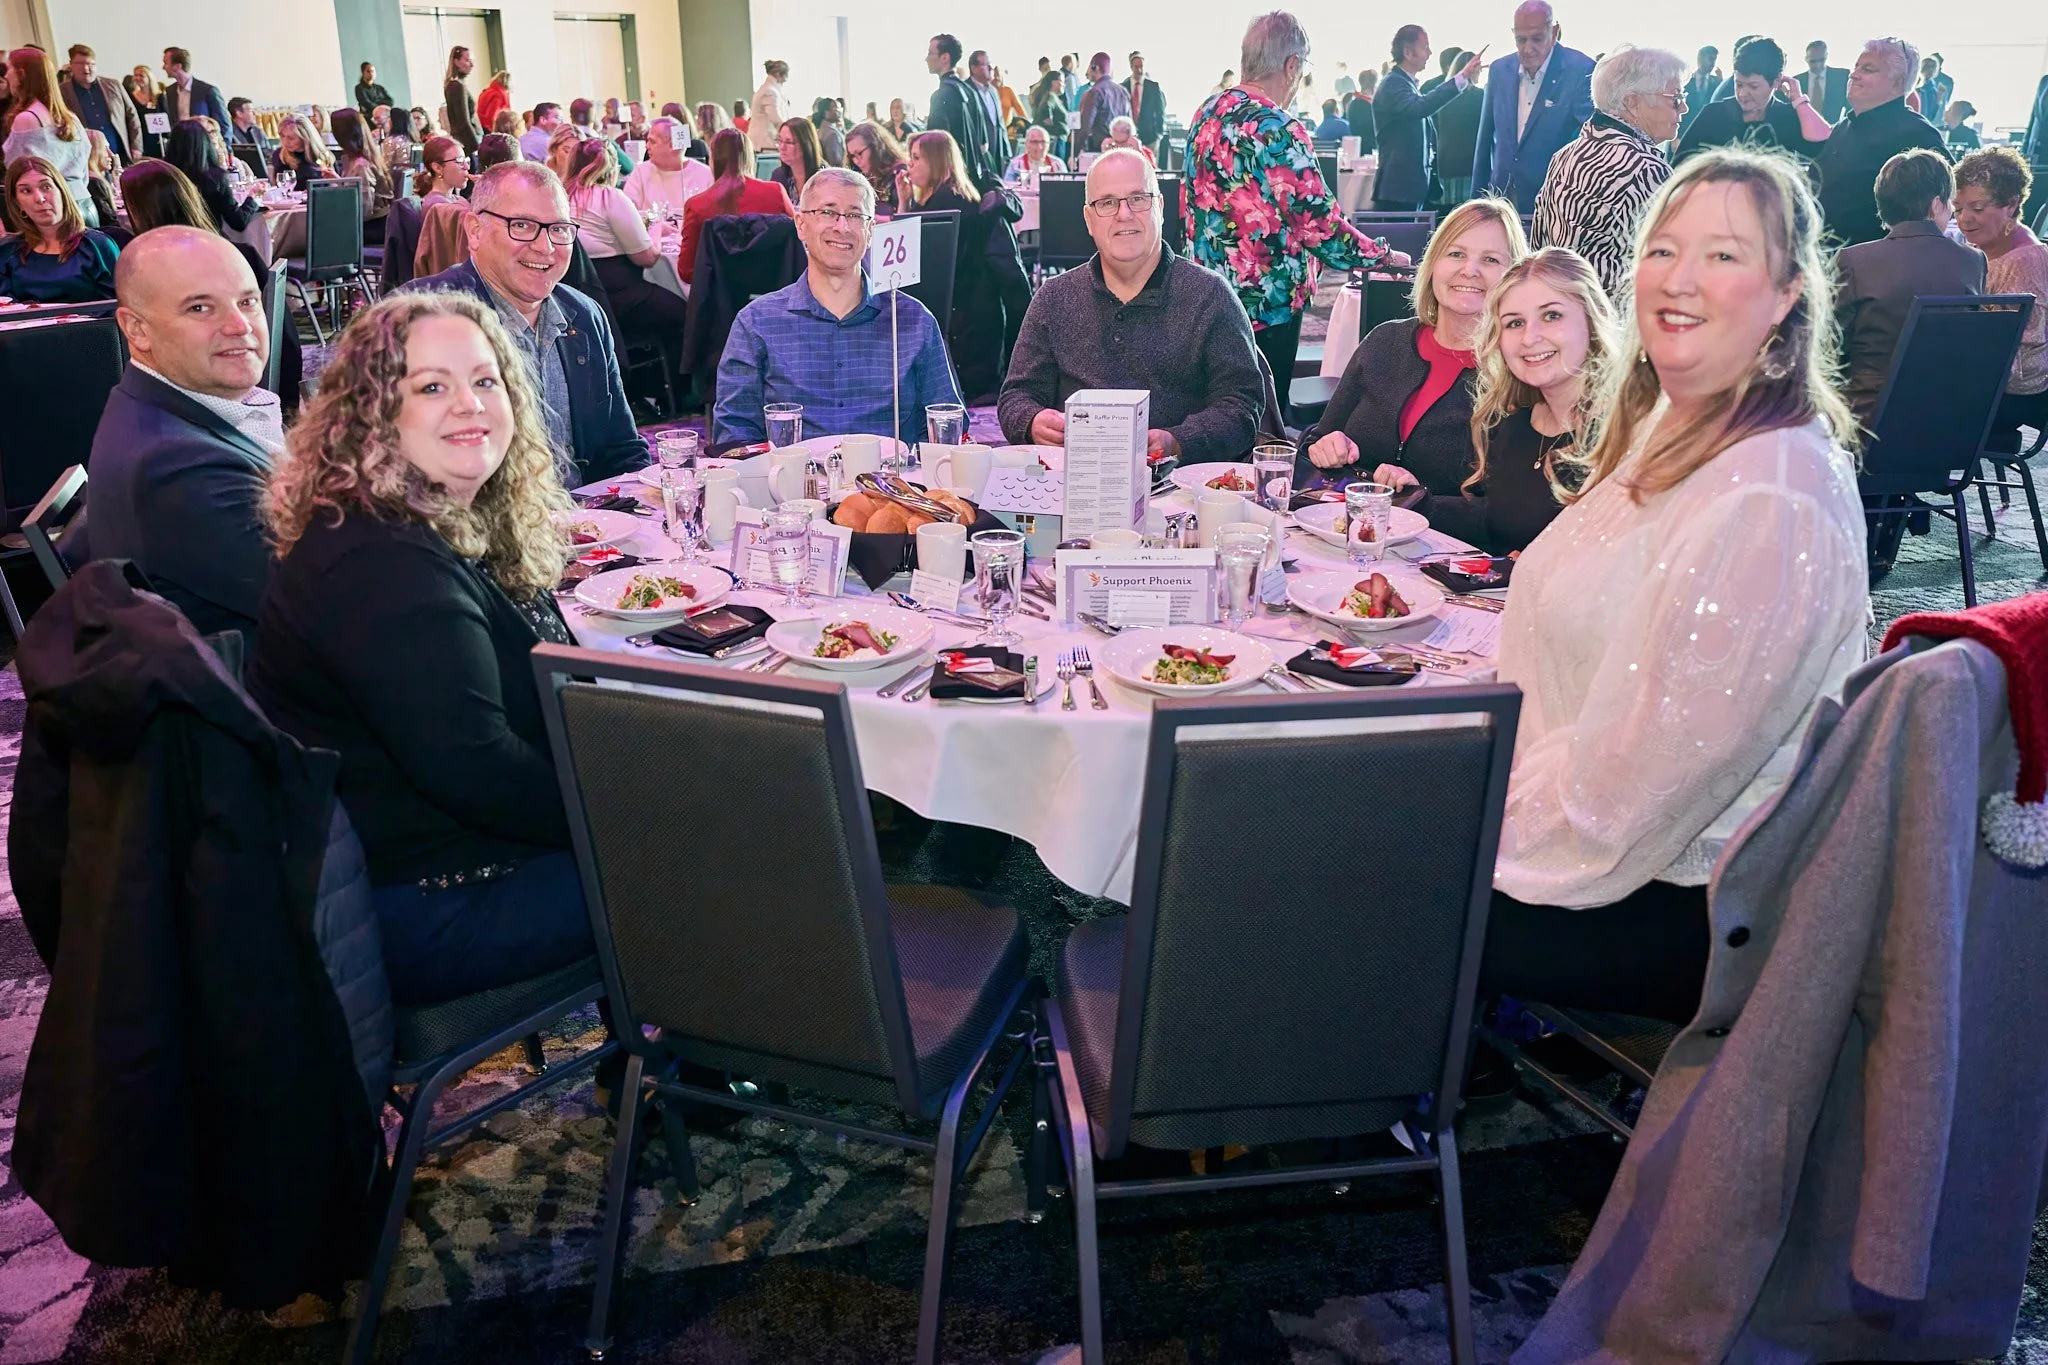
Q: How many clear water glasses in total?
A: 9